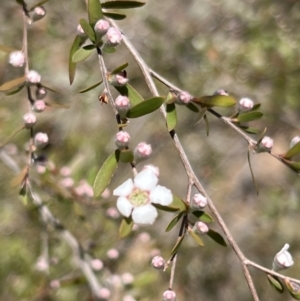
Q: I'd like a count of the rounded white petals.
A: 5